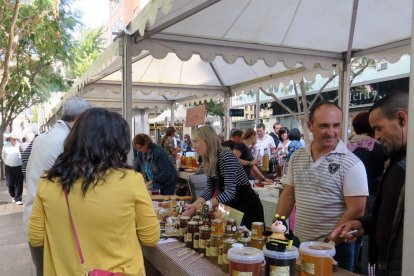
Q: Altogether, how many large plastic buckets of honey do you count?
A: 3